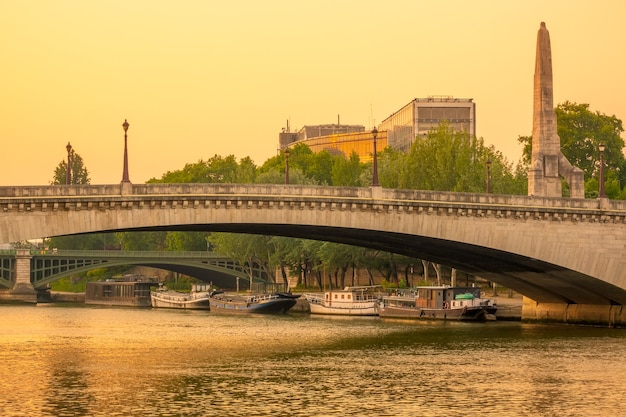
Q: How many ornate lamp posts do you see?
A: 6